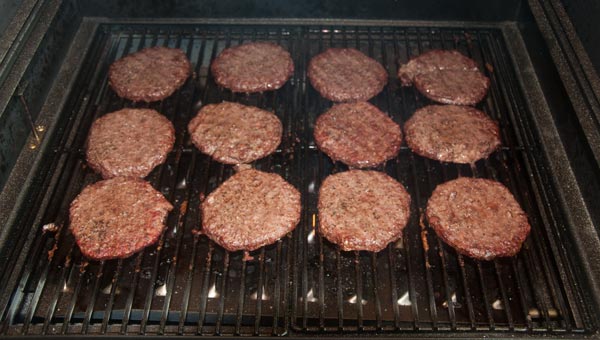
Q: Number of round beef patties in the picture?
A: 12